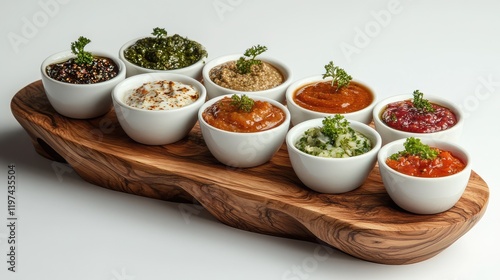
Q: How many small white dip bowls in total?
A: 9